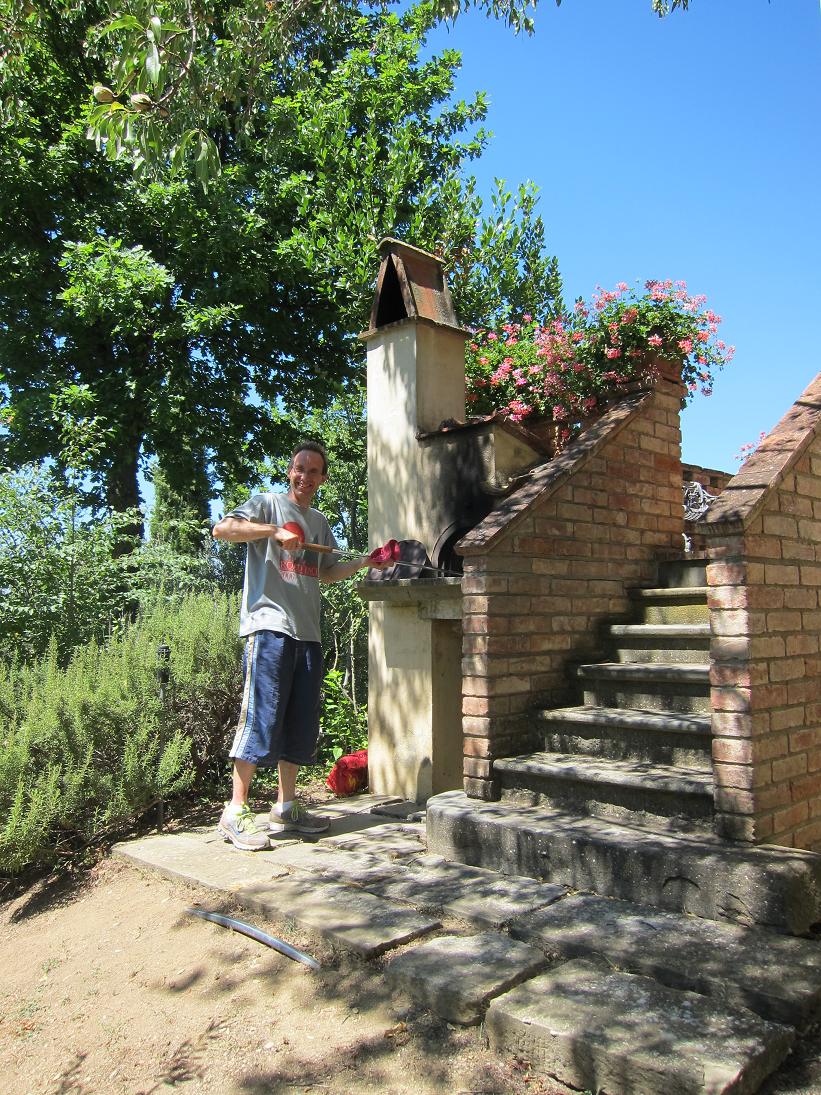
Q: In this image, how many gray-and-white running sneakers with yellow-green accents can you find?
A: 2